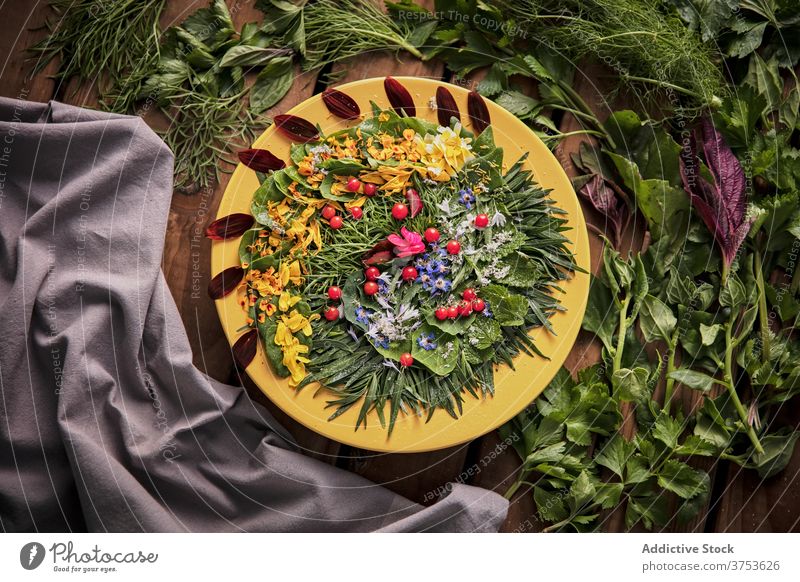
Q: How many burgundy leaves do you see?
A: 9